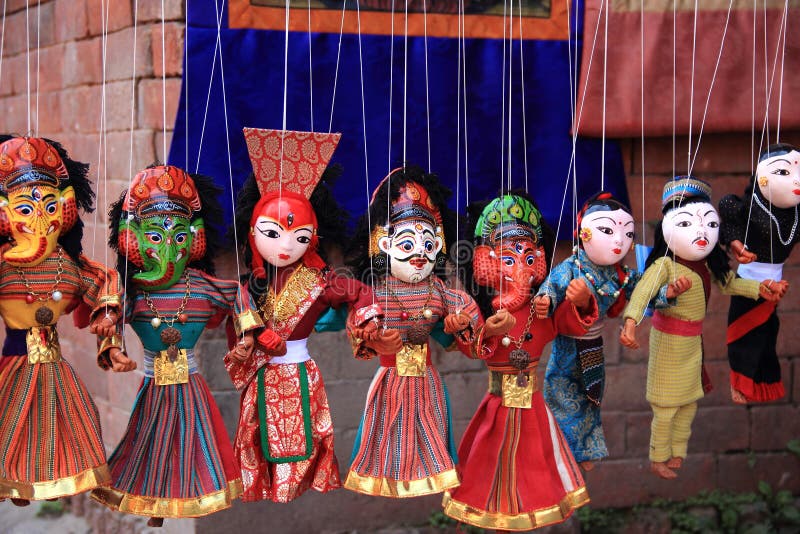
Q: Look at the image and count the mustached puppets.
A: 2